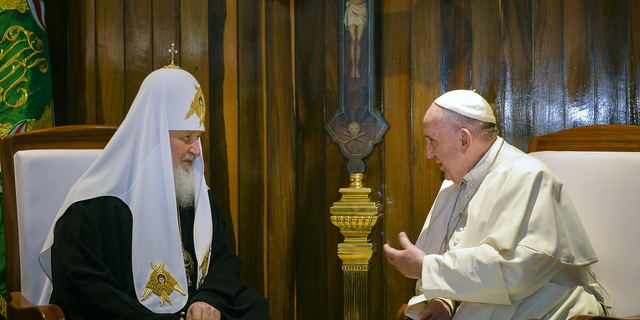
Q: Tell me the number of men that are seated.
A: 2